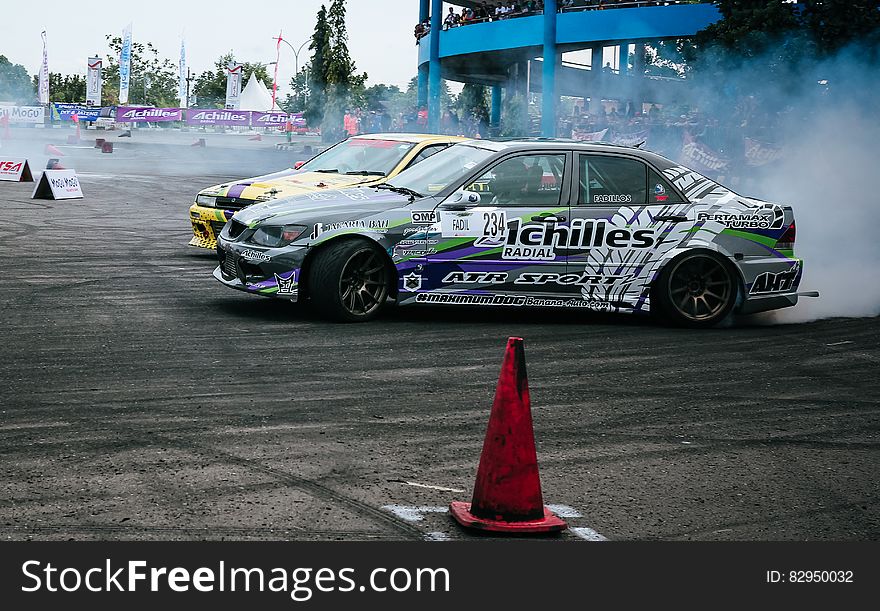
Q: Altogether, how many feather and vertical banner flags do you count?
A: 6